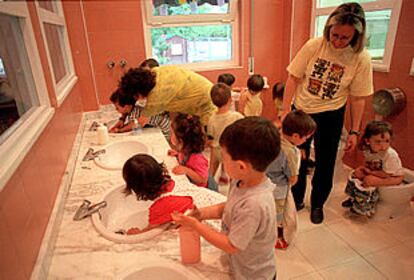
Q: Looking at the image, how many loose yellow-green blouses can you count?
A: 1